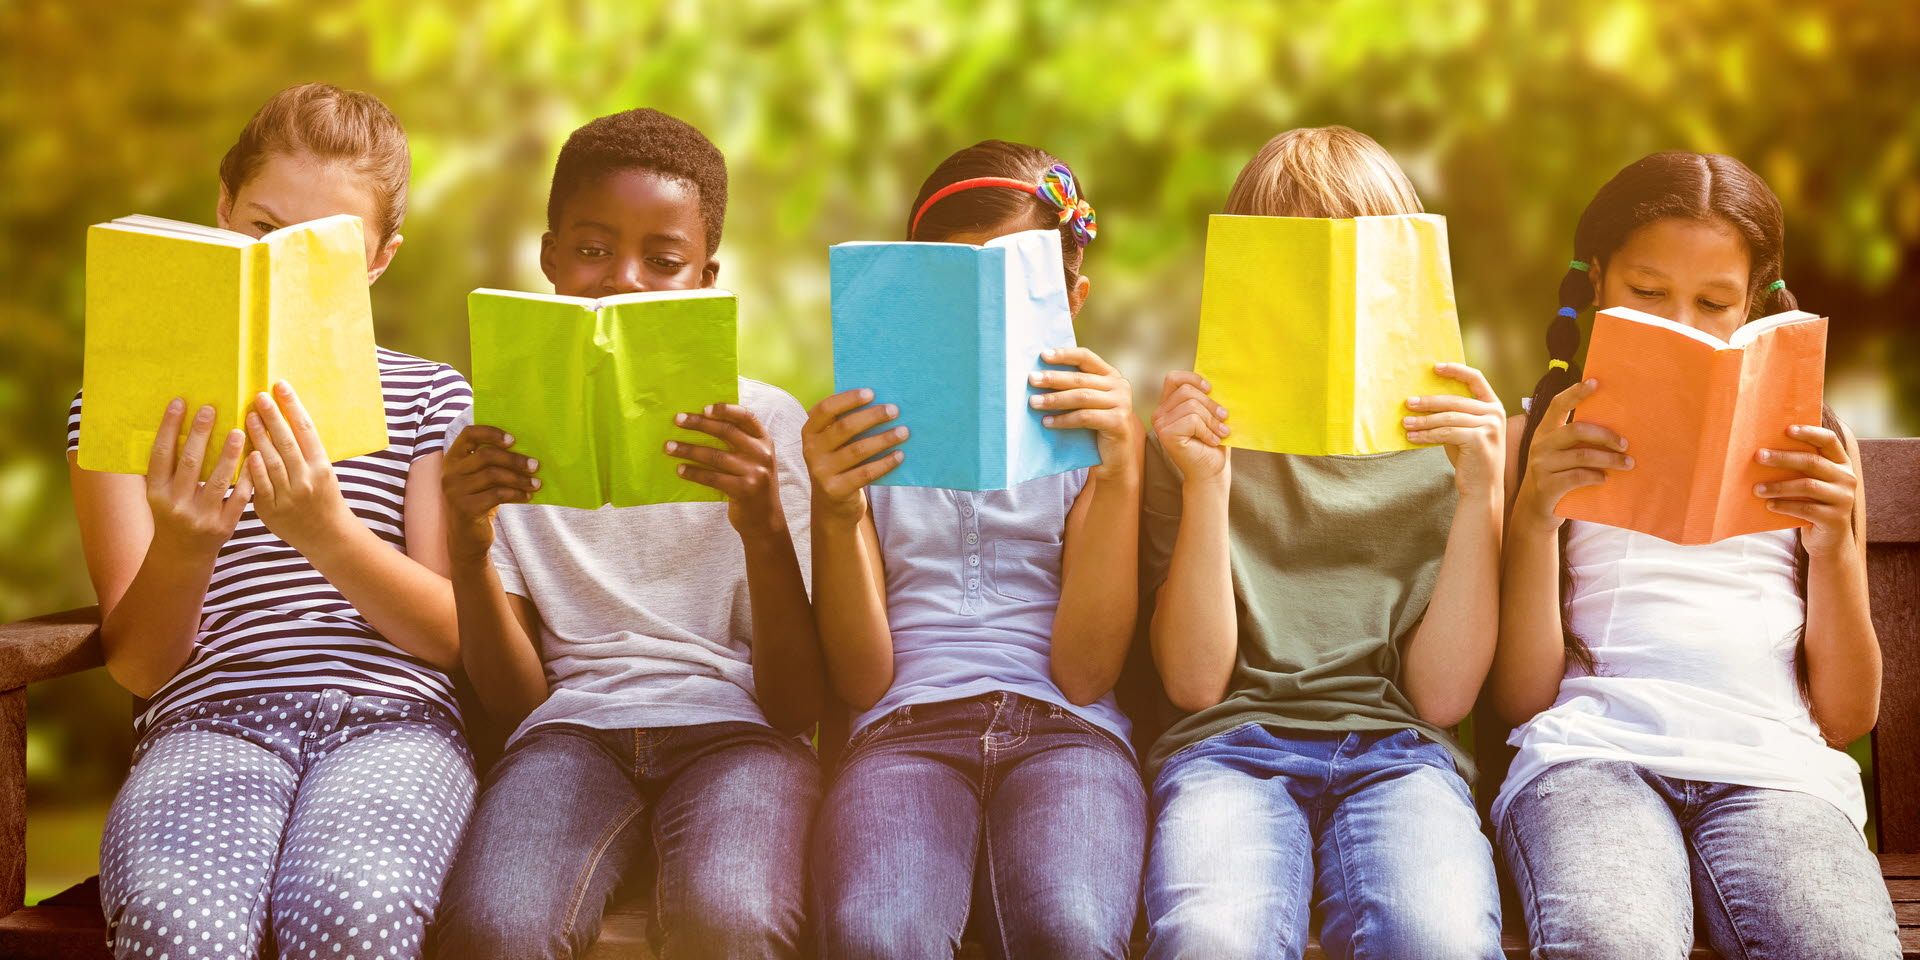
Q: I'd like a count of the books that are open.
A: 5